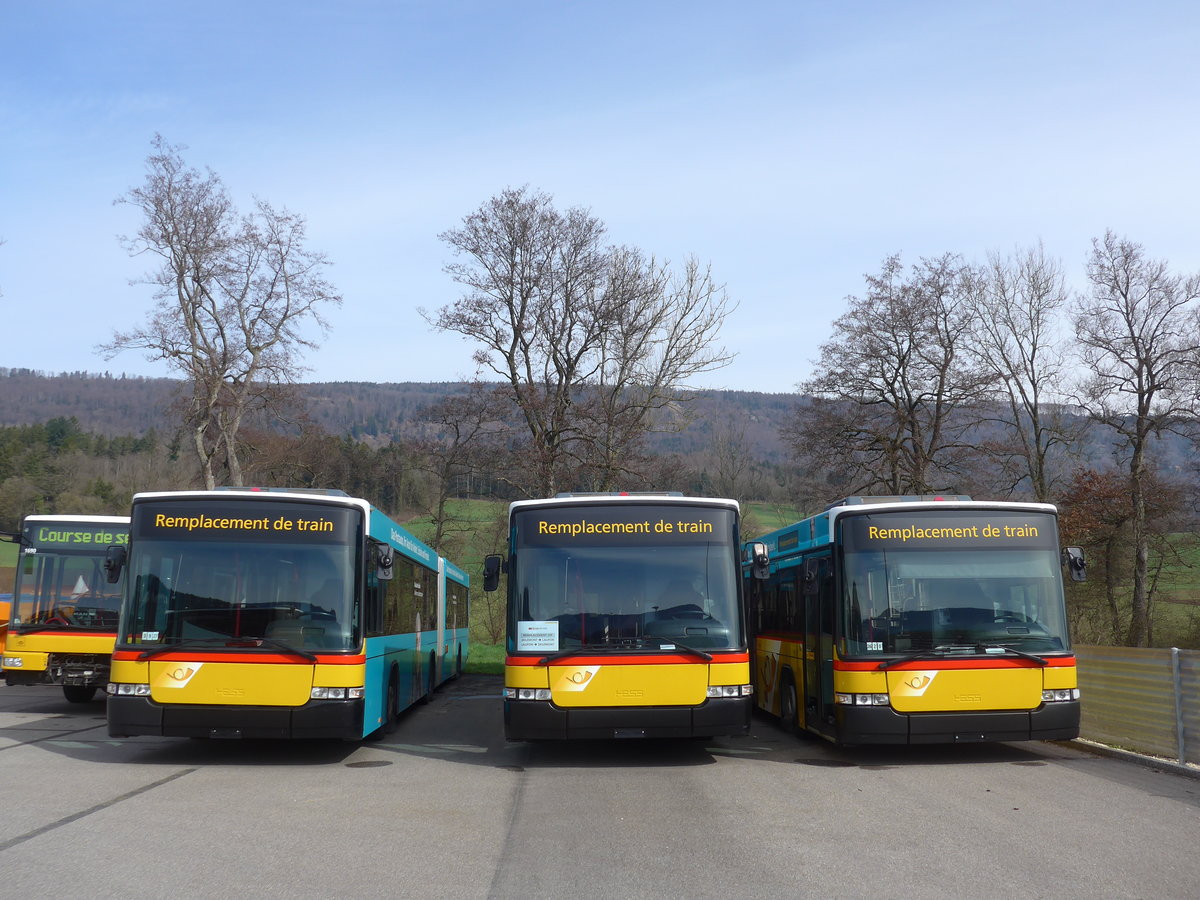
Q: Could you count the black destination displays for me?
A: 4